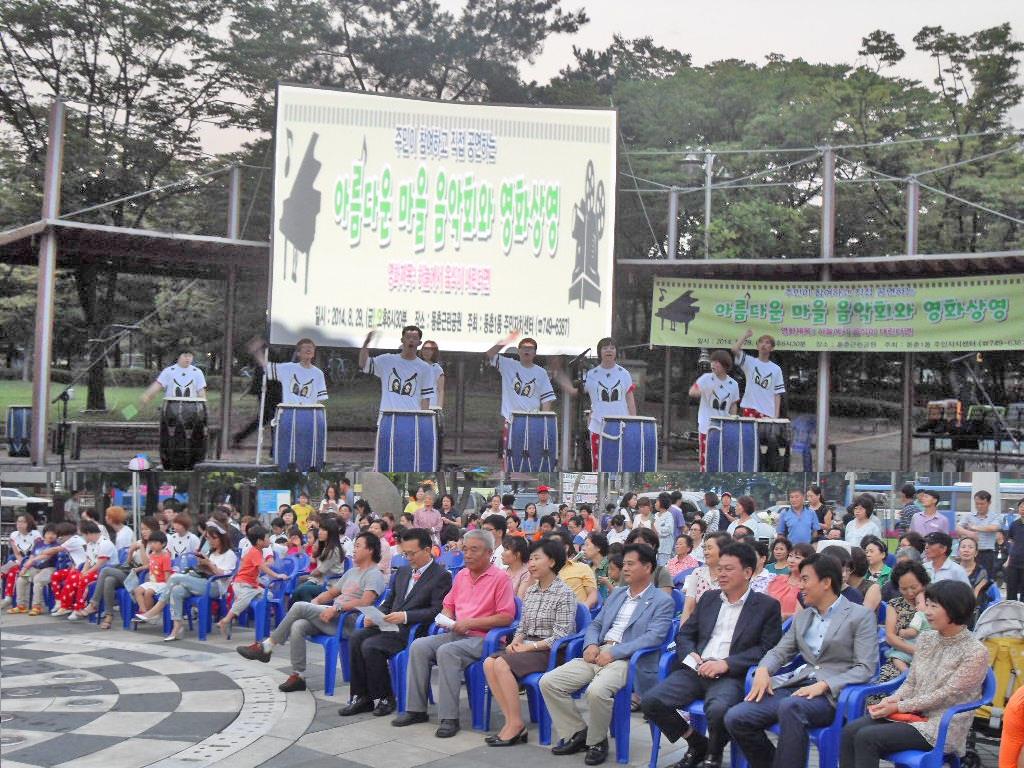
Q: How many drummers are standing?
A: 8